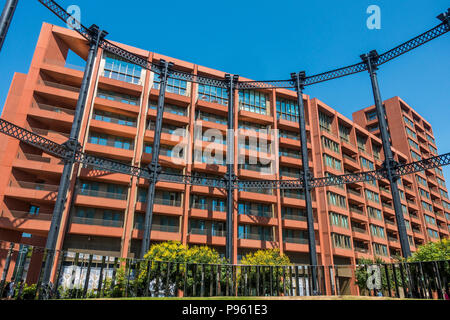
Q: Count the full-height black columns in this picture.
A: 5